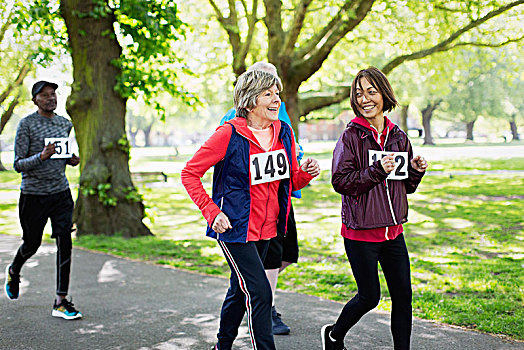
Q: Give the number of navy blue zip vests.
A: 1